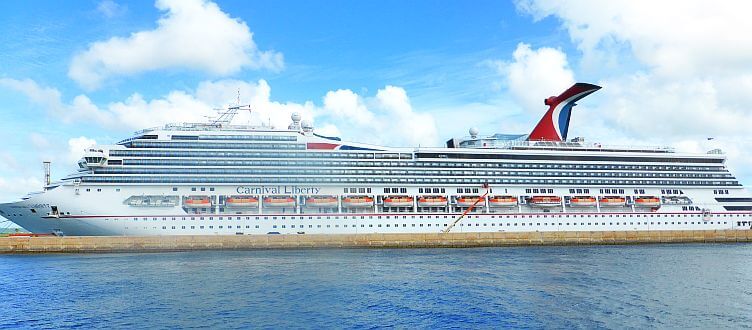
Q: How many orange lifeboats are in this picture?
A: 13